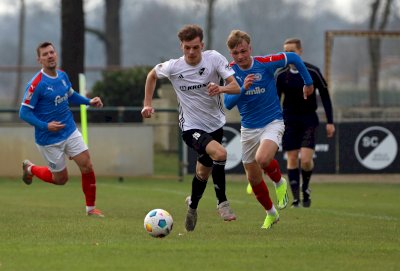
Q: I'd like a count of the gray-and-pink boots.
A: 2